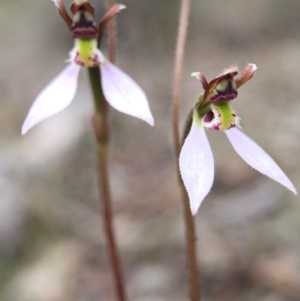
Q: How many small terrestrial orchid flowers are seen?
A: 2